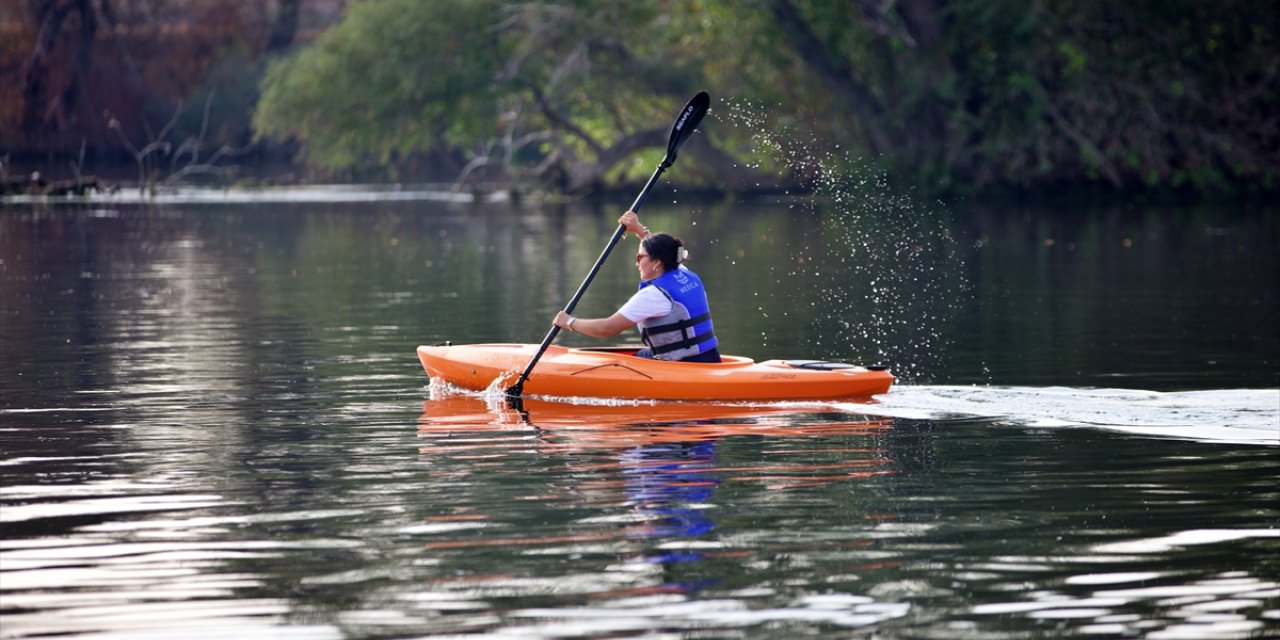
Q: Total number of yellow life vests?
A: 0